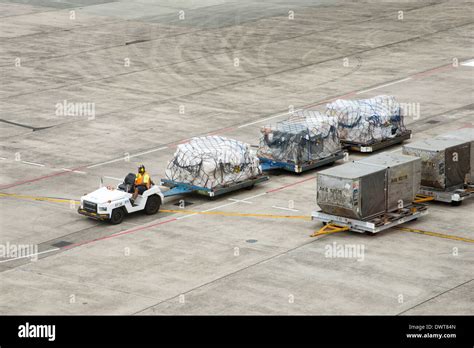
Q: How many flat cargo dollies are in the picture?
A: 5